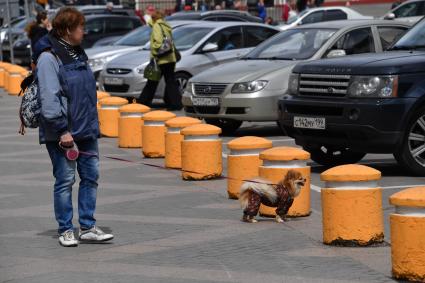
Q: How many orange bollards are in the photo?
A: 13